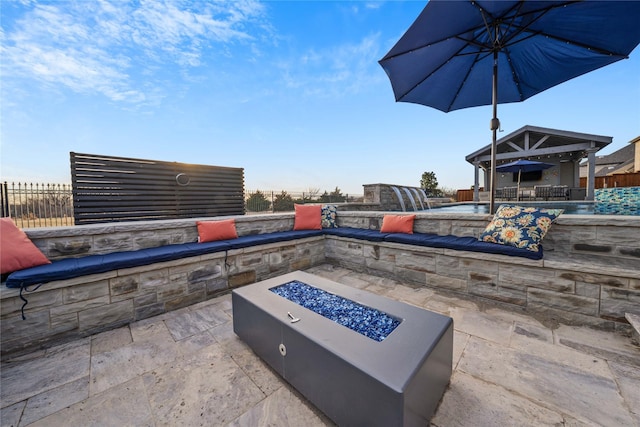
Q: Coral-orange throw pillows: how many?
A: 4